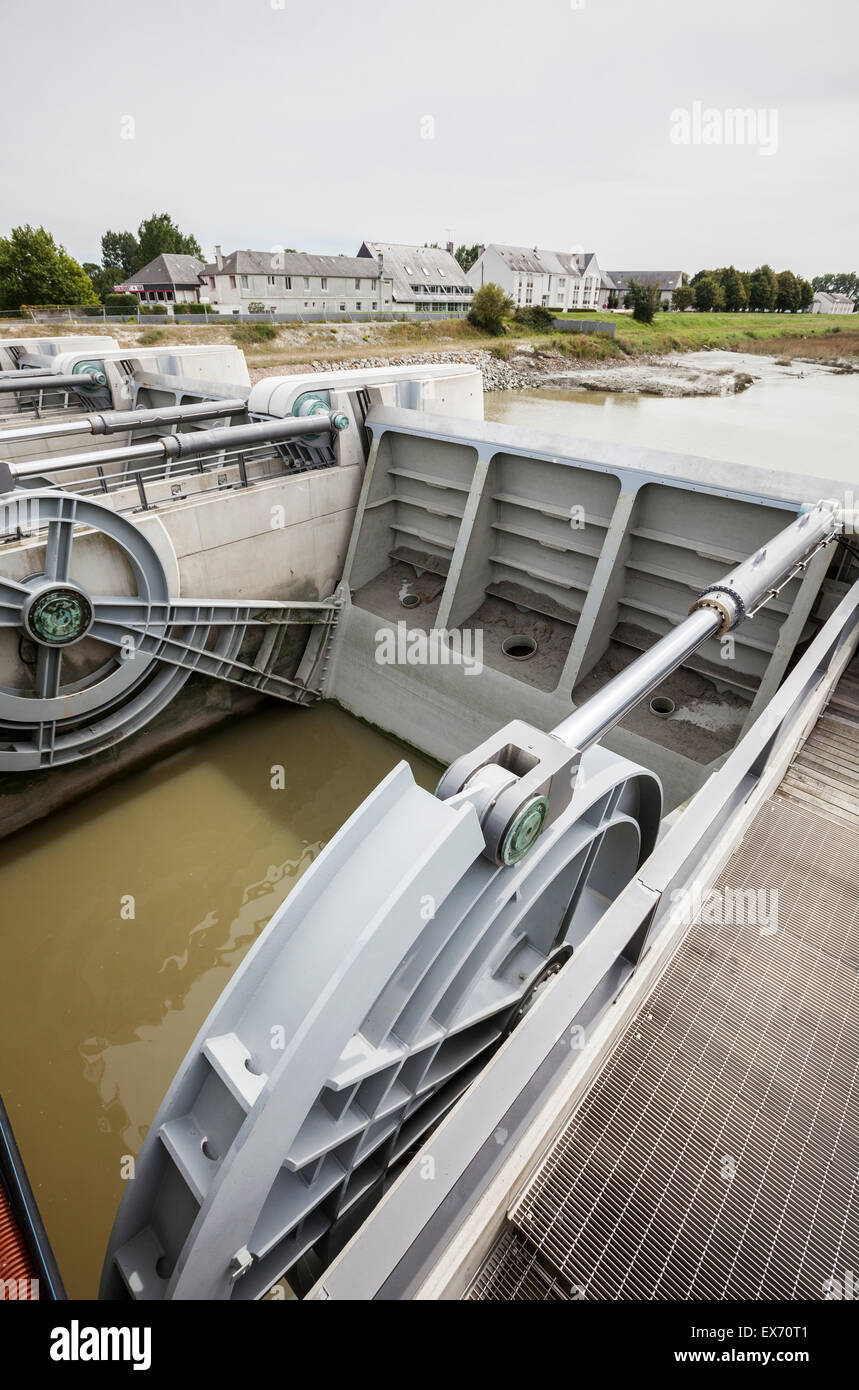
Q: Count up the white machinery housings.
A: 3